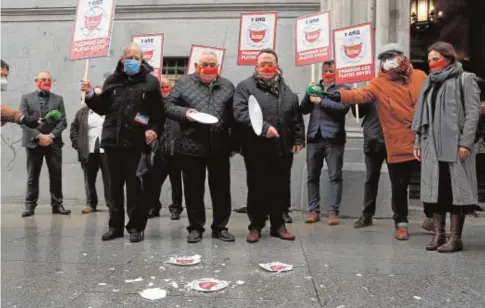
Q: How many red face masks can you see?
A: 6